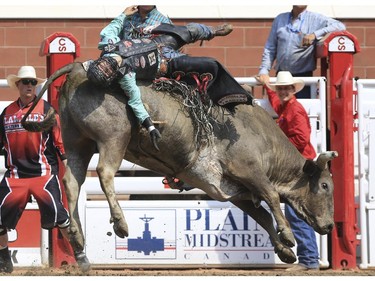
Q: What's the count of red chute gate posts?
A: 2